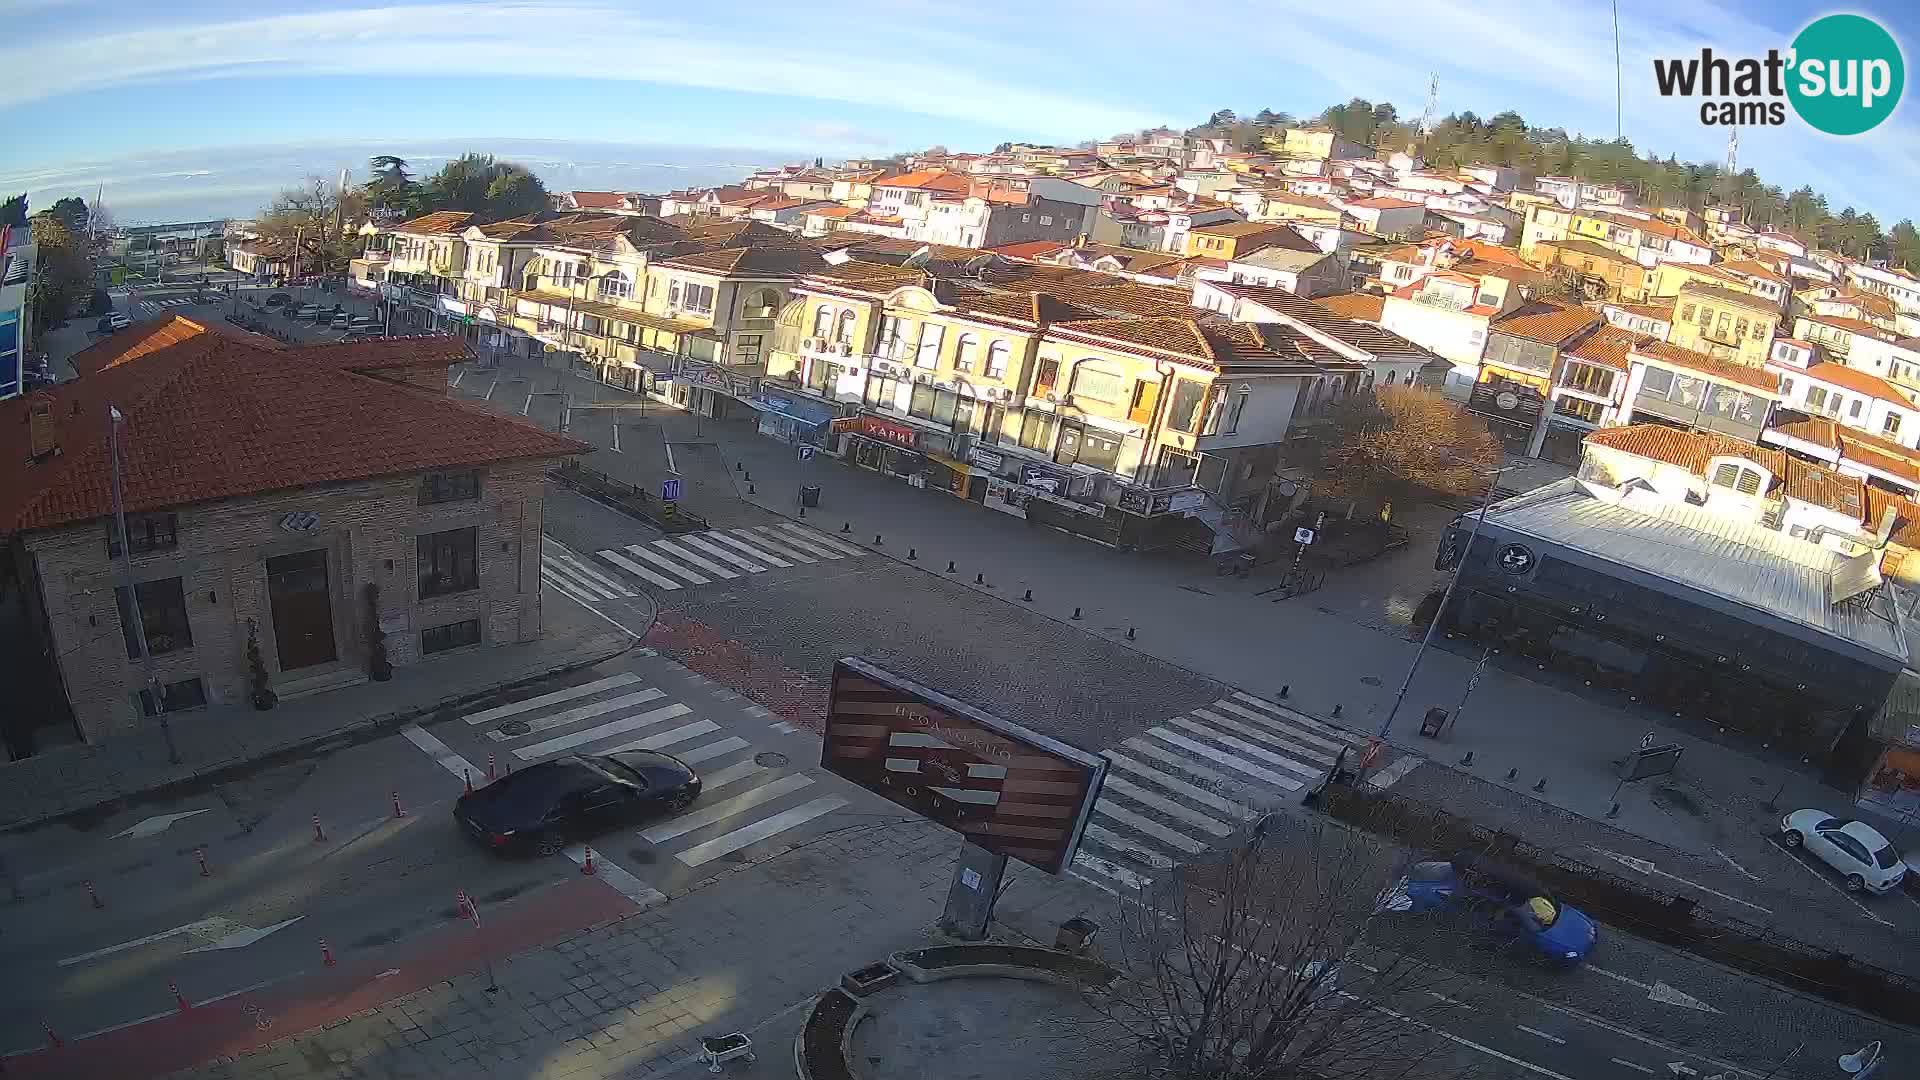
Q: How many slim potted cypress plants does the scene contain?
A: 2